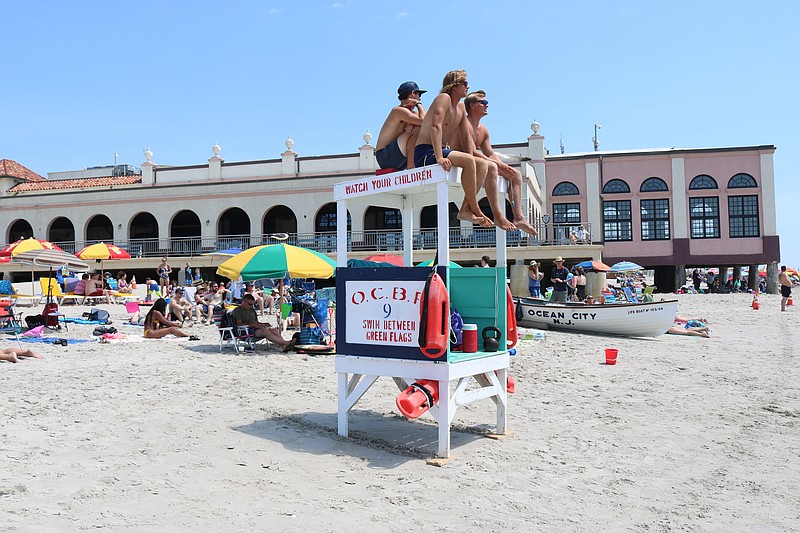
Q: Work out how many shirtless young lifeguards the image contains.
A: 3